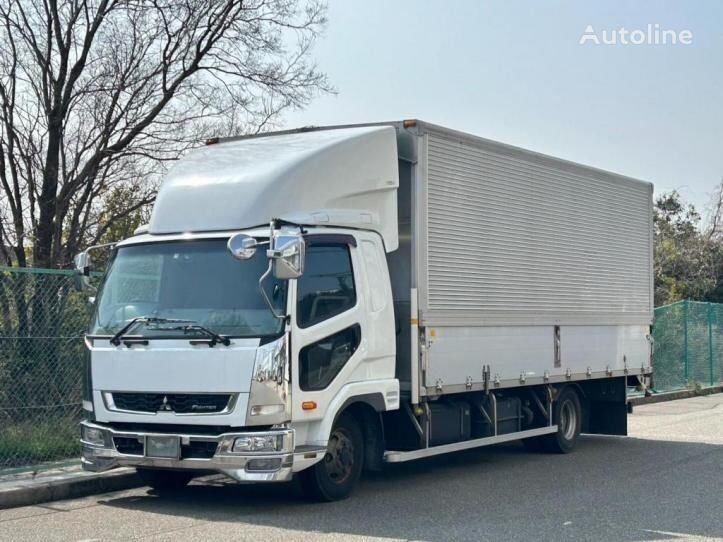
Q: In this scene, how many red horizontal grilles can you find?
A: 0